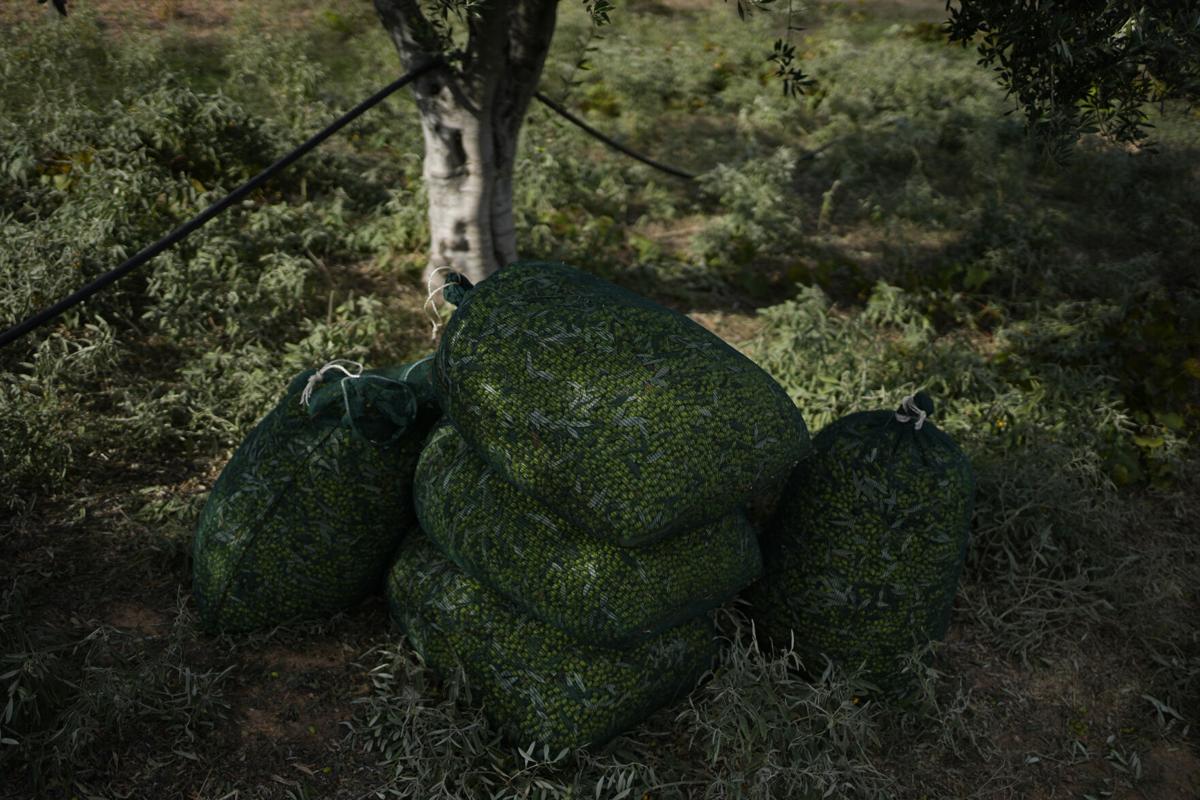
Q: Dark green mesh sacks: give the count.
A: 5